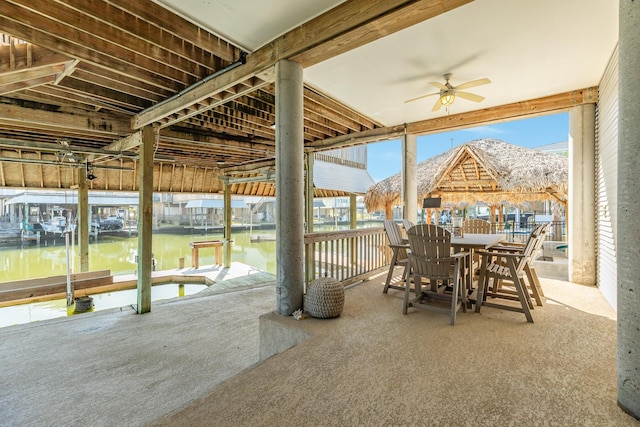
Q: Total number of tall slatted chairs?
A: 6